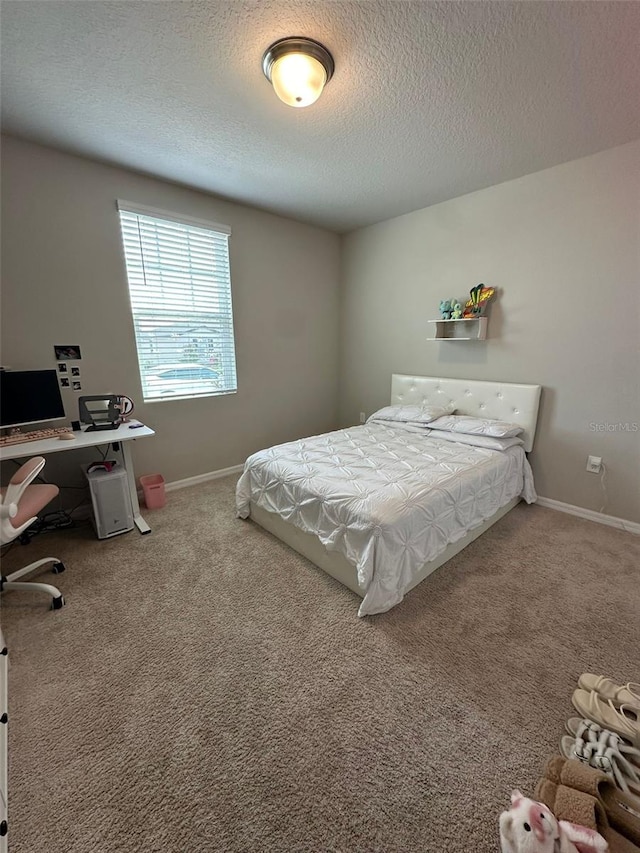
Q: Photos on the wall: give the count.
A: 5